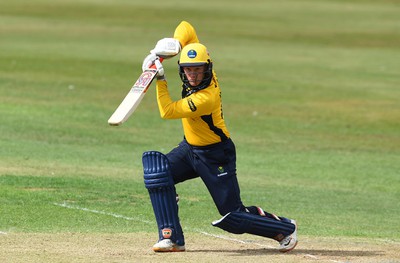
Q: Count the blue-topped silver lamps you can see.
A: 0